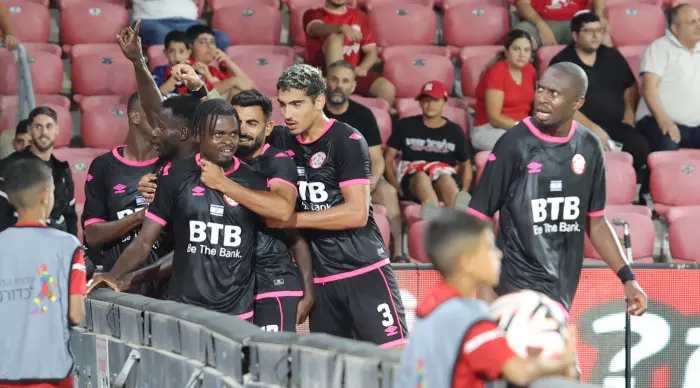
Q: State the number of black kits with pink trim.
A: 6